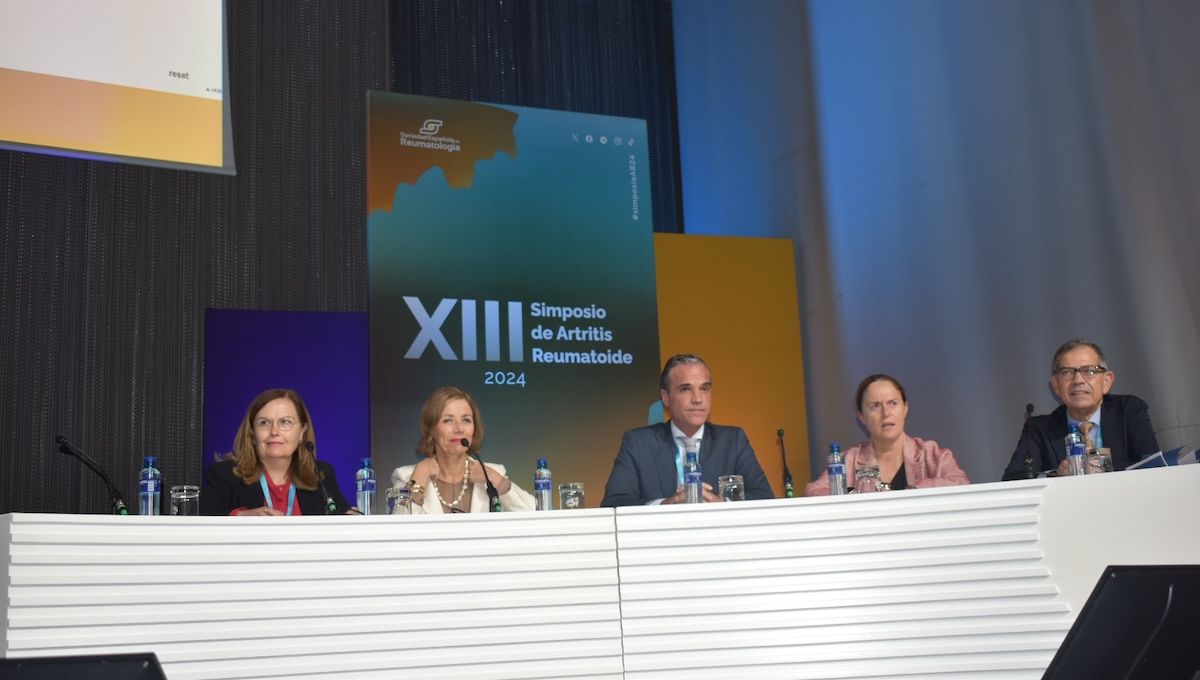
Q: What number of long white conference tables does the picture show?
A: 1